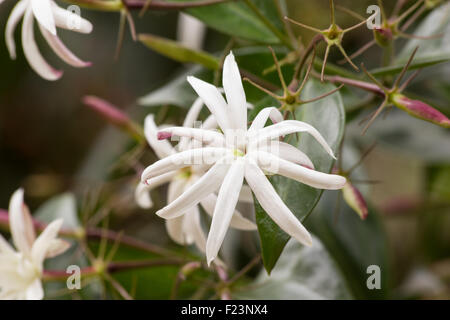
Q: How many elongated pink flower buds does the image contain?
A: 3